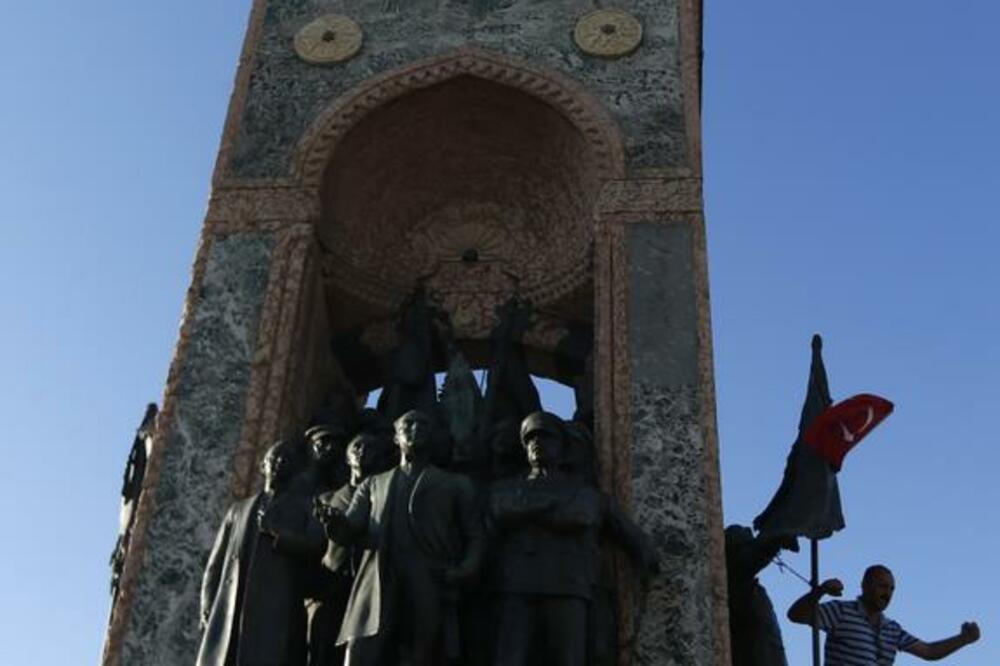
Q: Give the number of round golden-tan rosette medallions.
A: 2